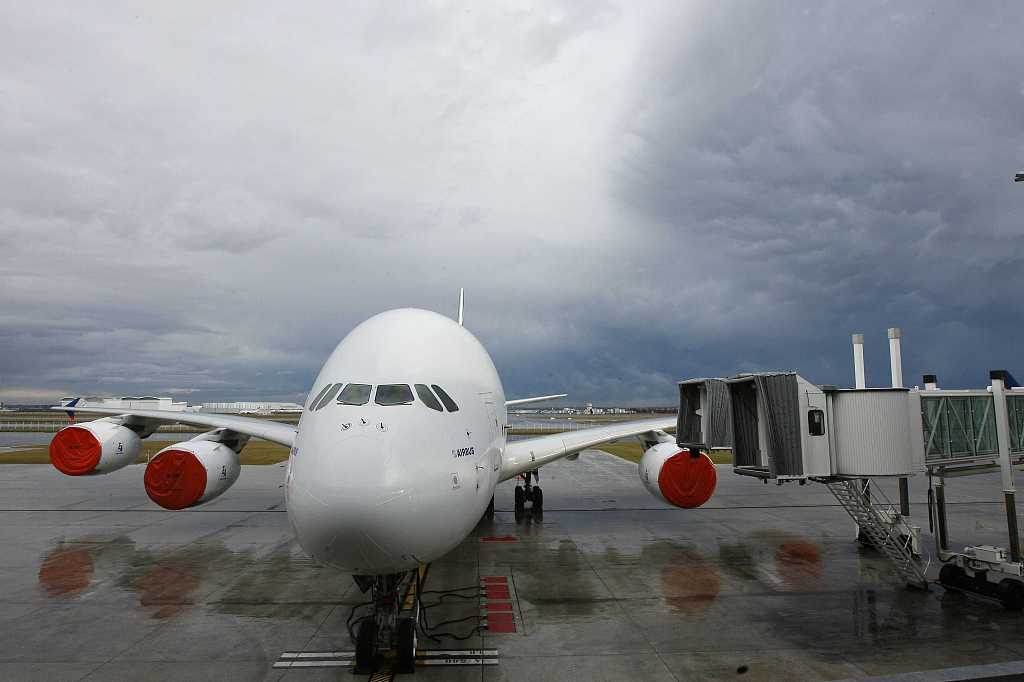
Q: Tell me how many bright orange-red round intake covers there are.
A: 3